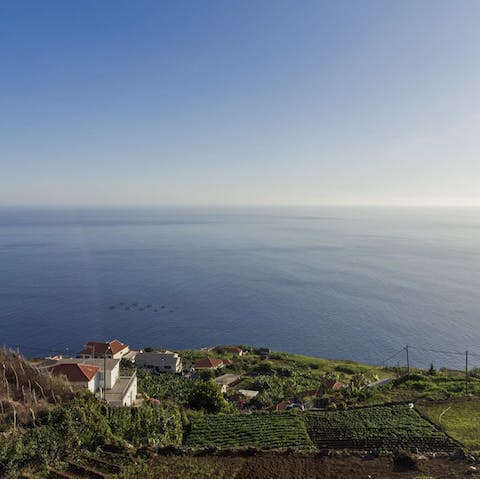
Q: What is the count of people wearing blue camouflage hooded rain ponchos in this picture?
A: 0